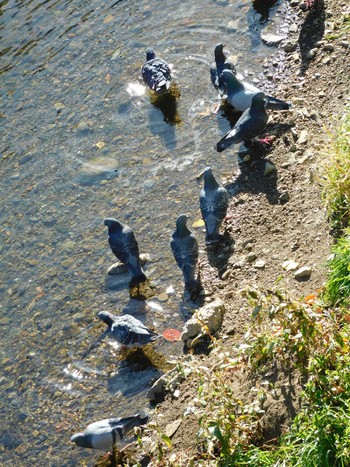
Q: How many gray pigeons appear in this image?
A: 9